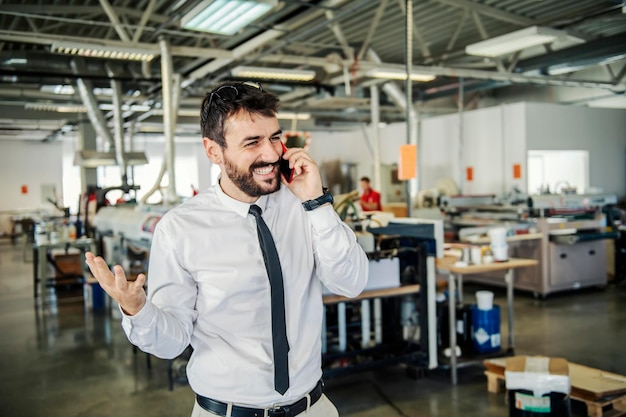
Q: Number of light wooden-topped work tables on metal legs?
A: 1